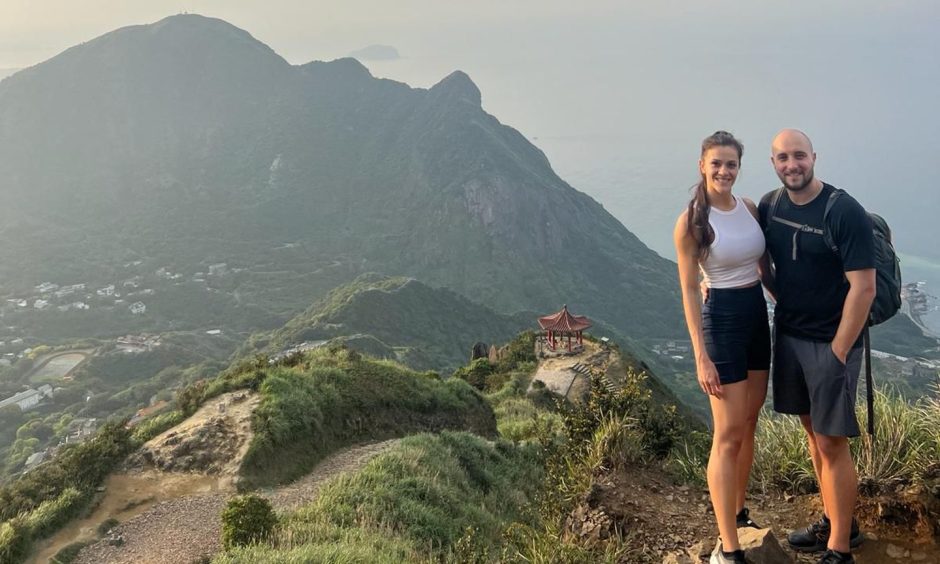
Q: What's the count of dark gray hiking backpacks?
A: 1